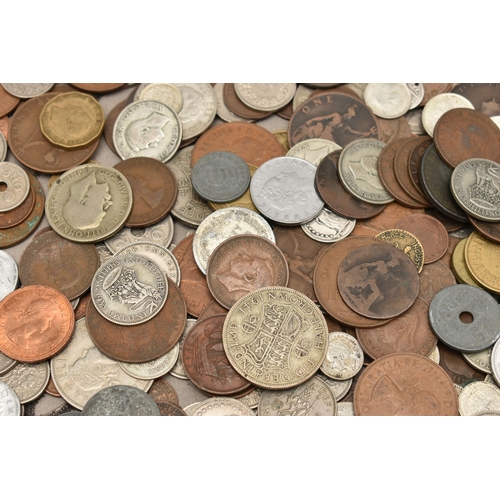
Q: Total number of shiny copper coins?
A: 1